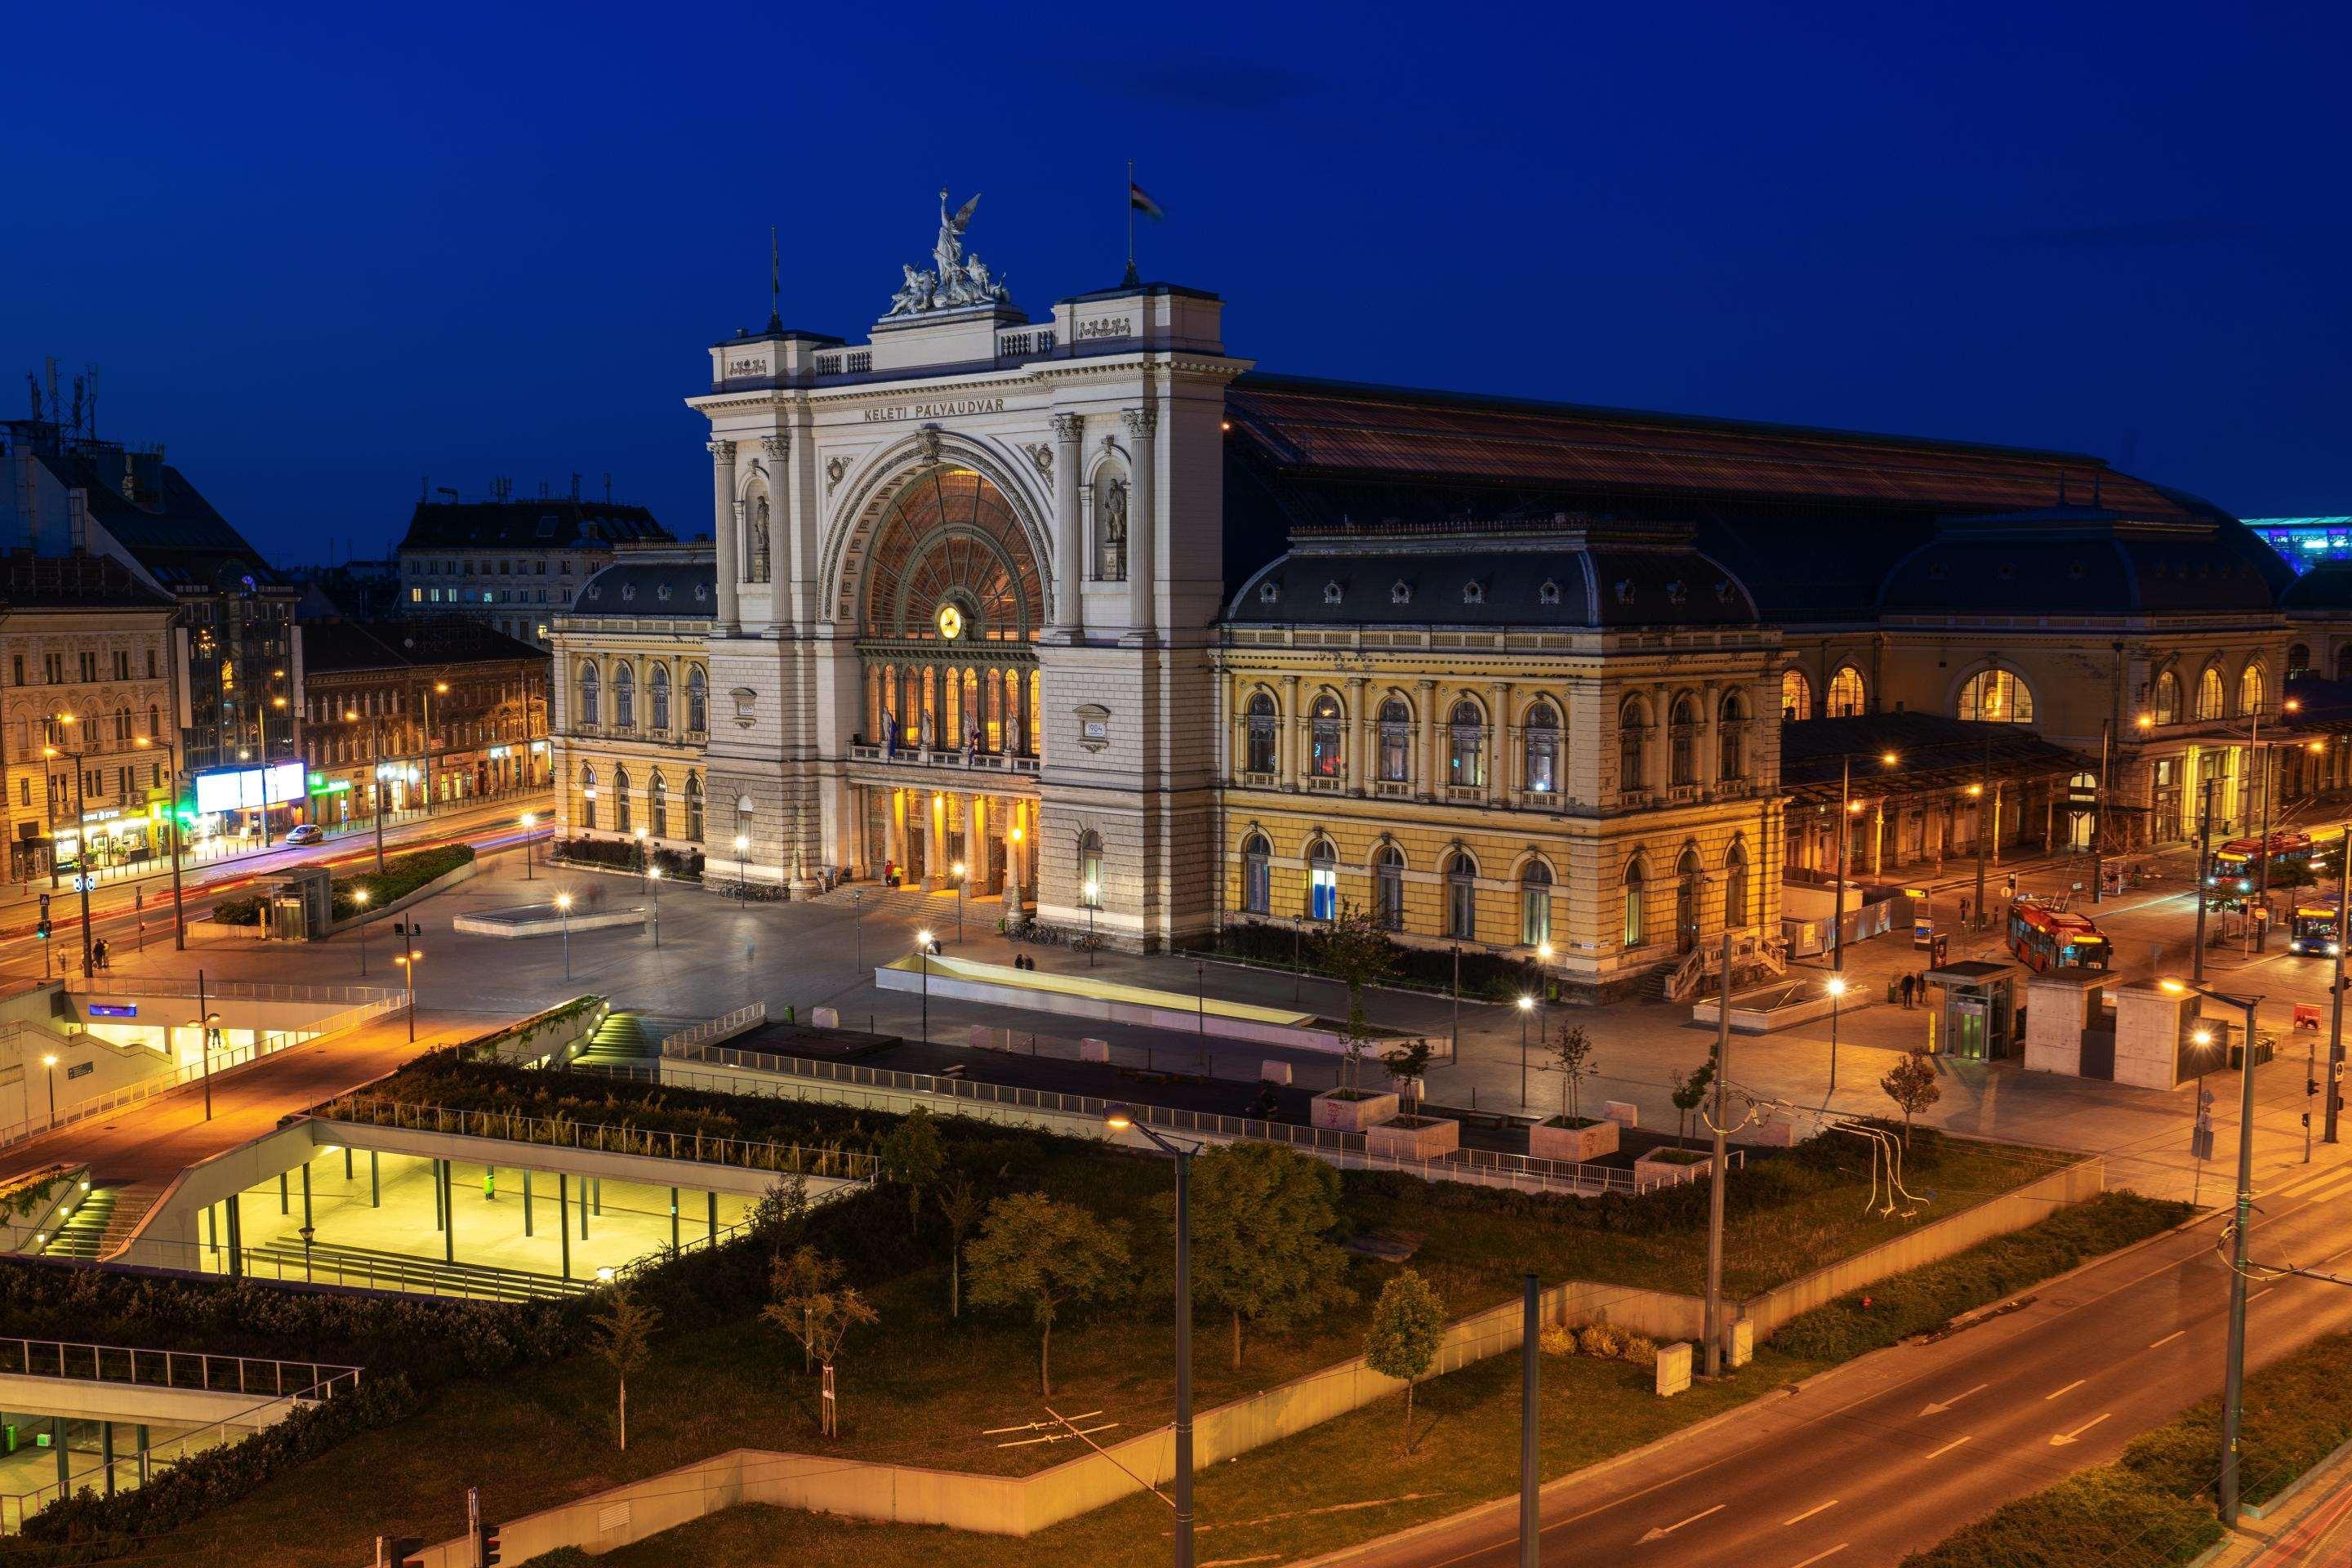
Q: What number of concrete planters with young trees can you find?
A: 4